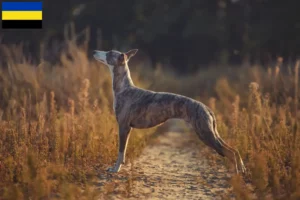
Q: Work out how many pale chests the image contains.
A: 1